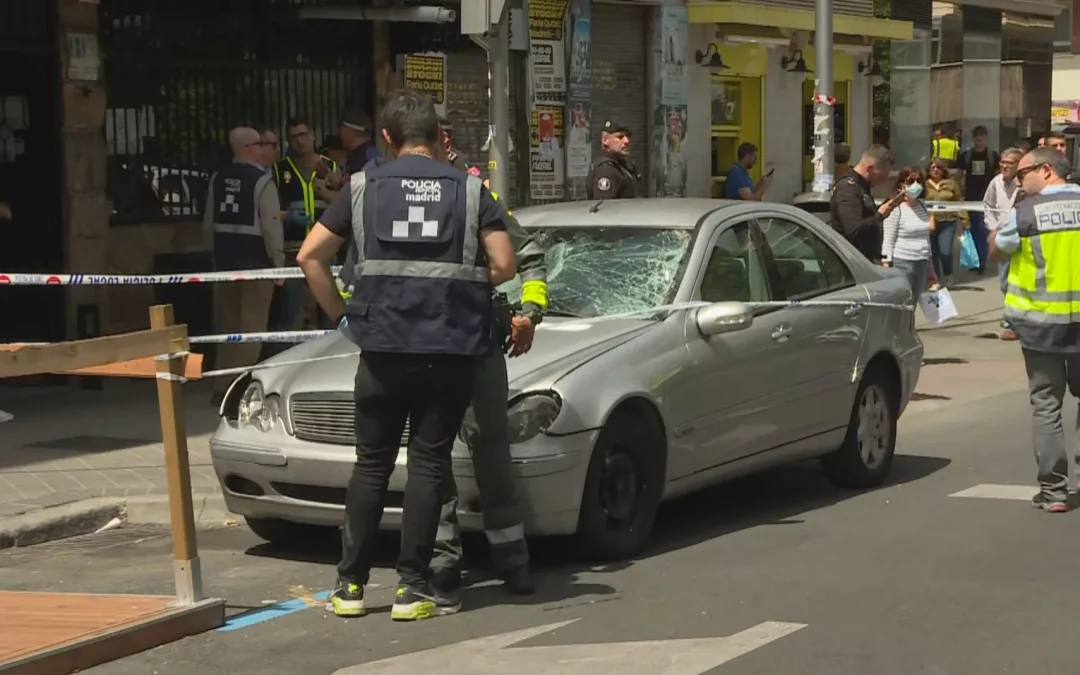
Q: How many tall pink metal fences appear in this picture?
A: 0